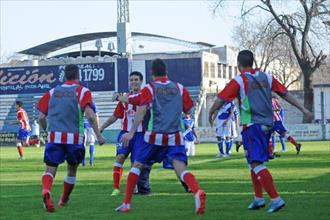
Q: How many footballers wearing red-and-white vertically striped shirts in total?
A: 6